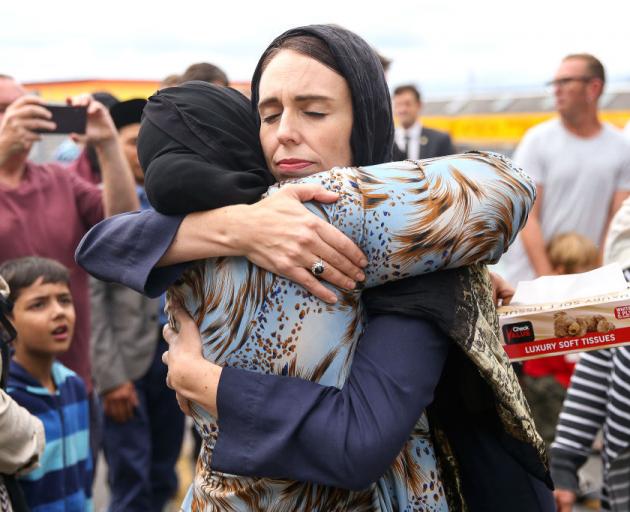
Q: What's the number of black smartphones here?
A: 1